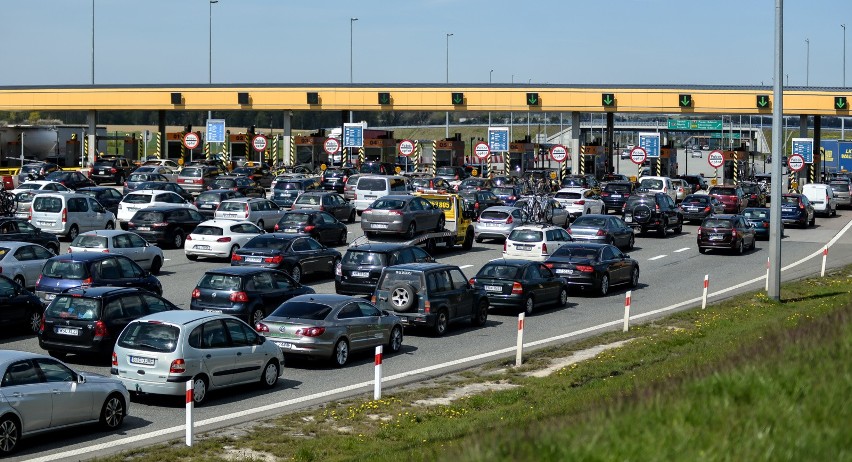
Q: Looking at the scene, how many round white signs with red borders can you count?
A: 9